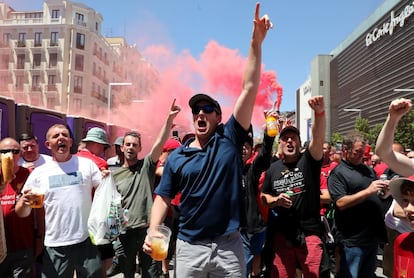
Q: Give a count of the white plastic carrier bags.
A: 1